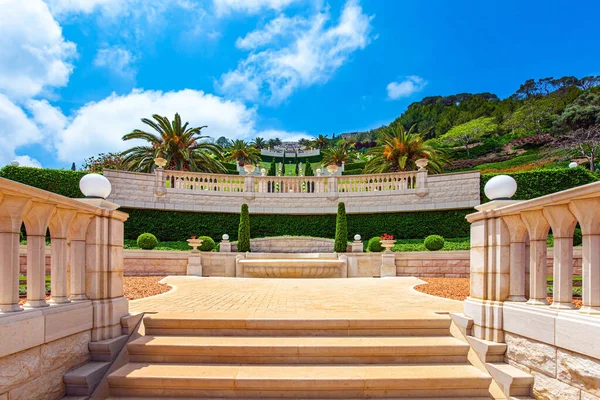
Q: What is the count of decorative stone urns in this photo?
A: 6